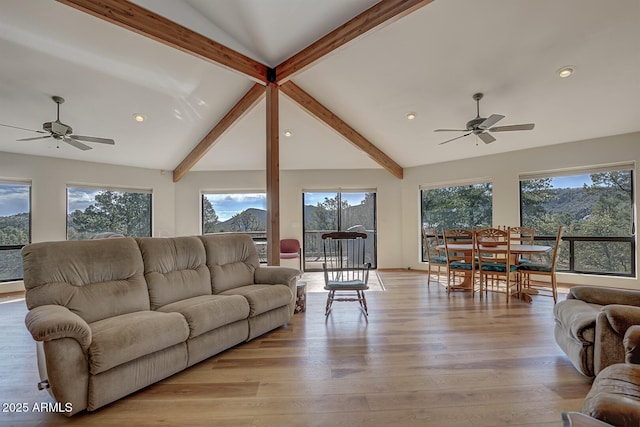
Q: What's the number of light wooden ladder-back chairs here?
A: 6